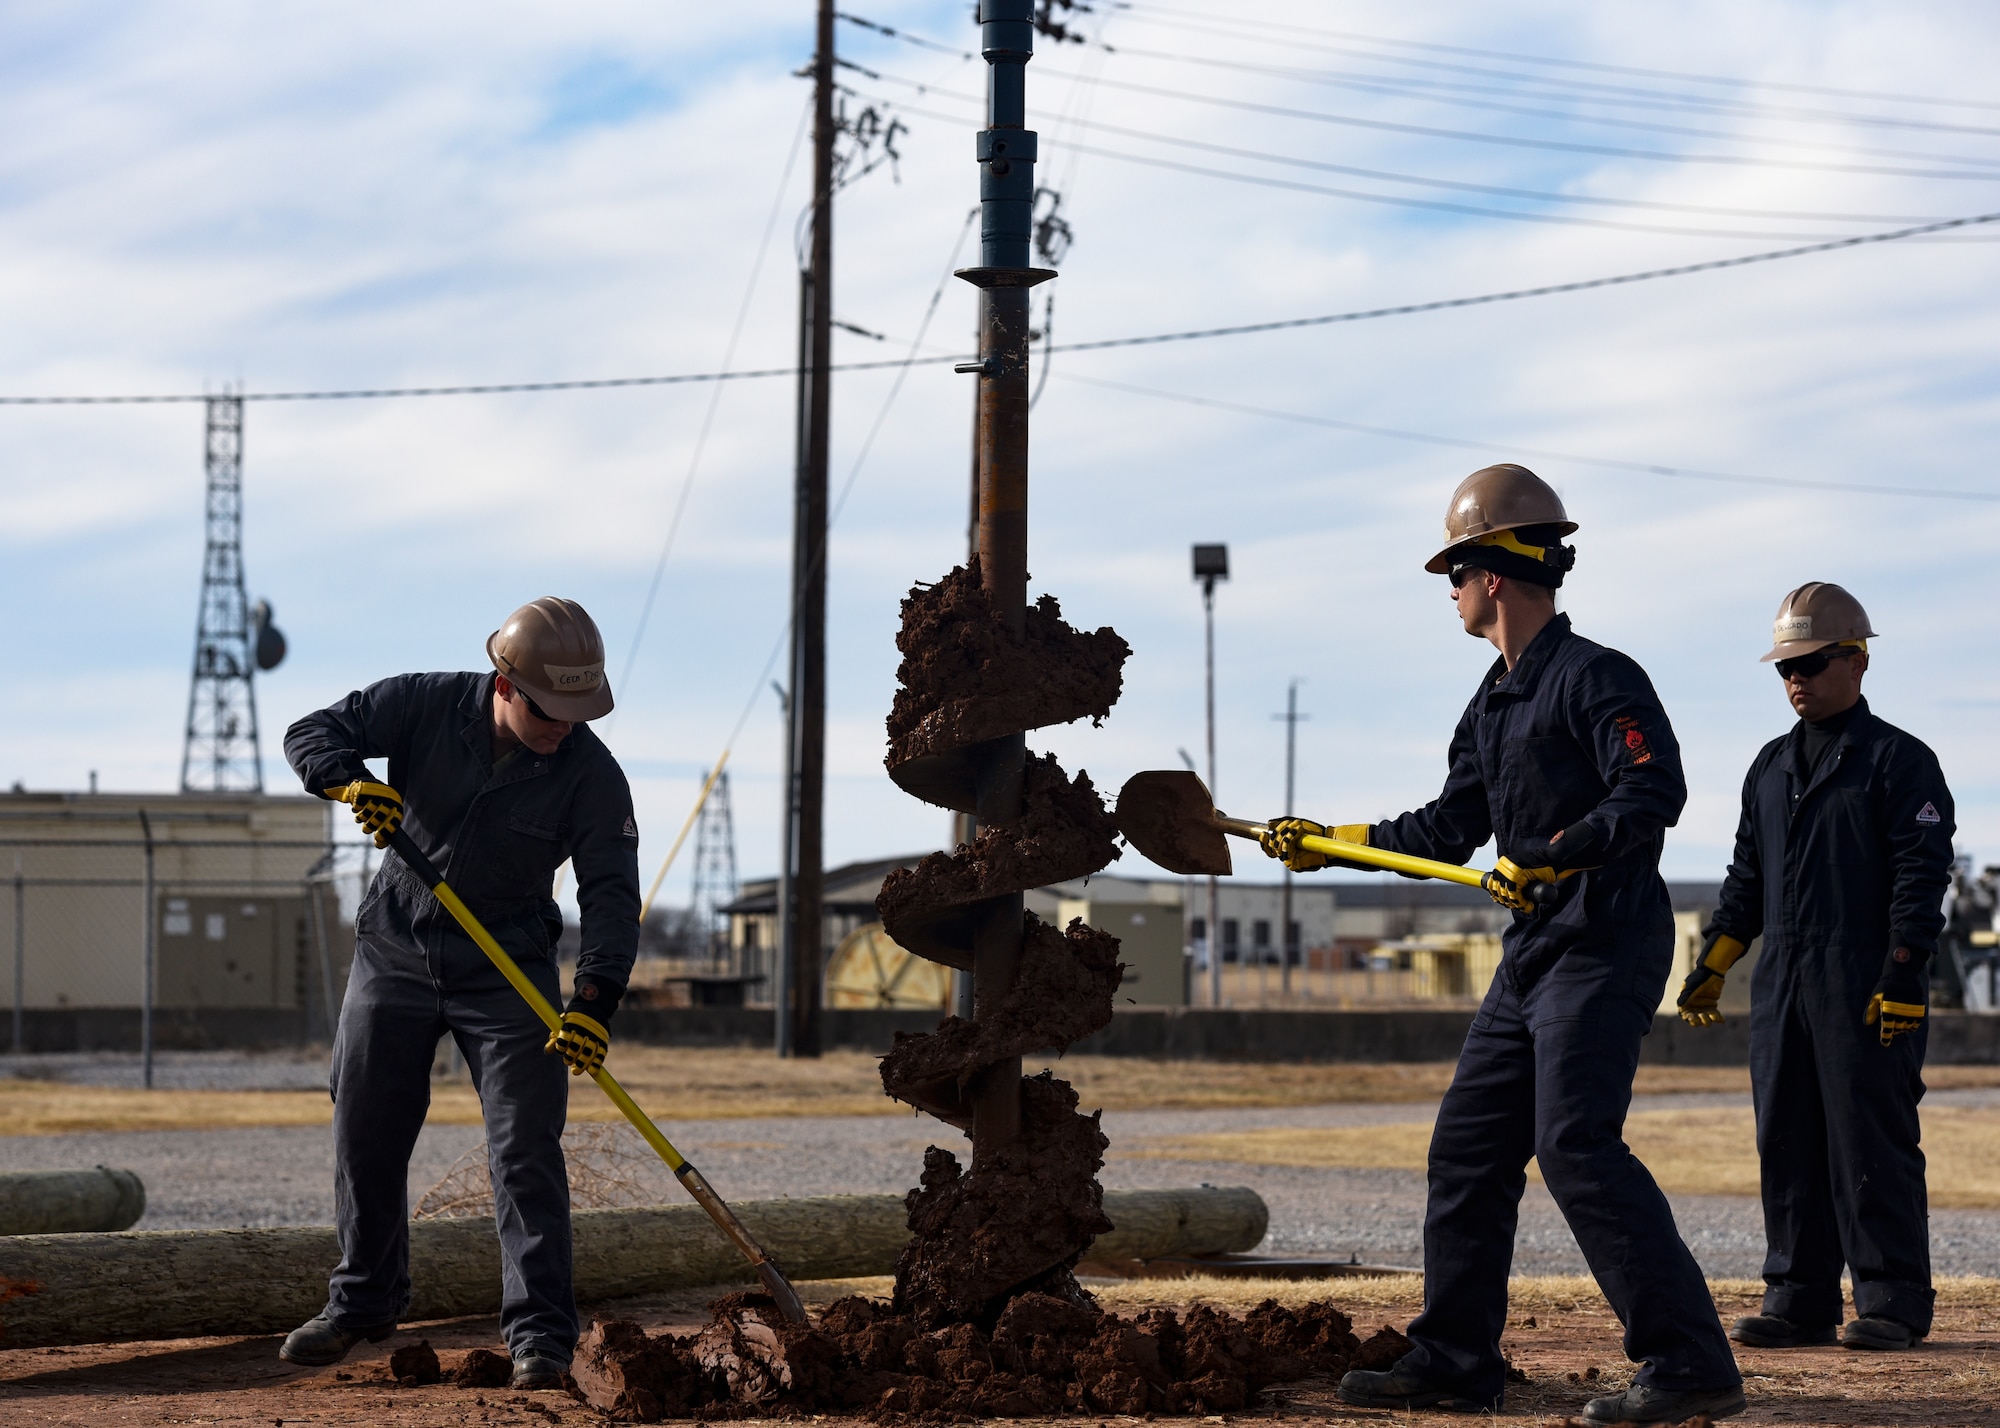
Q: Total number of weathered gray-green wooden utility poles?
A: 2